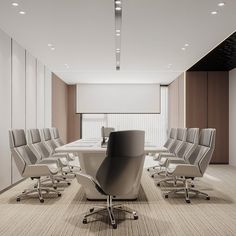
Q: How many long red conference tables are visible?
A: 0